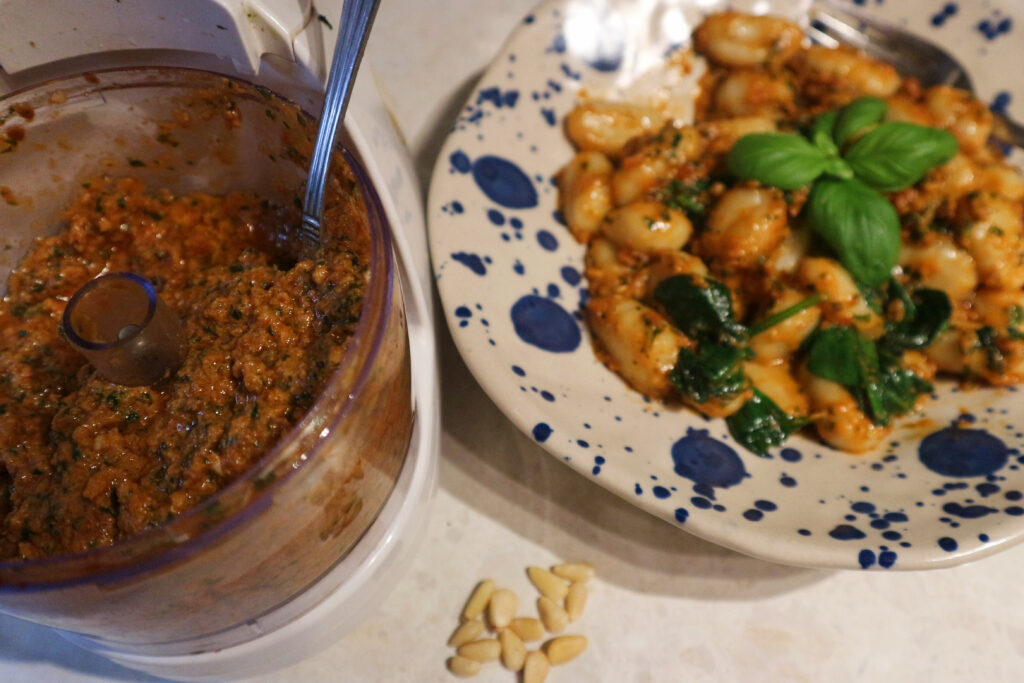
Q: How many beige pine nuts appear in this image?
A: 13